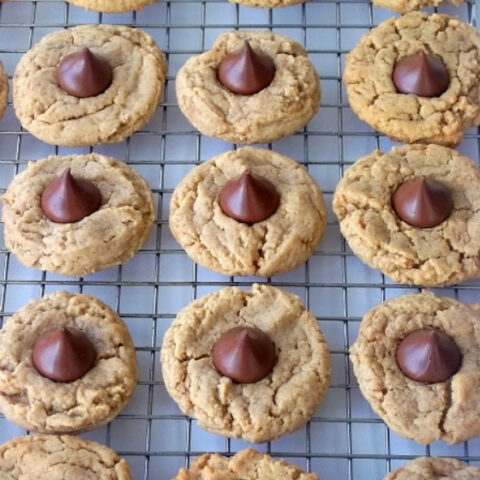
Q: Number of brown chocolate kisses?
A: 9